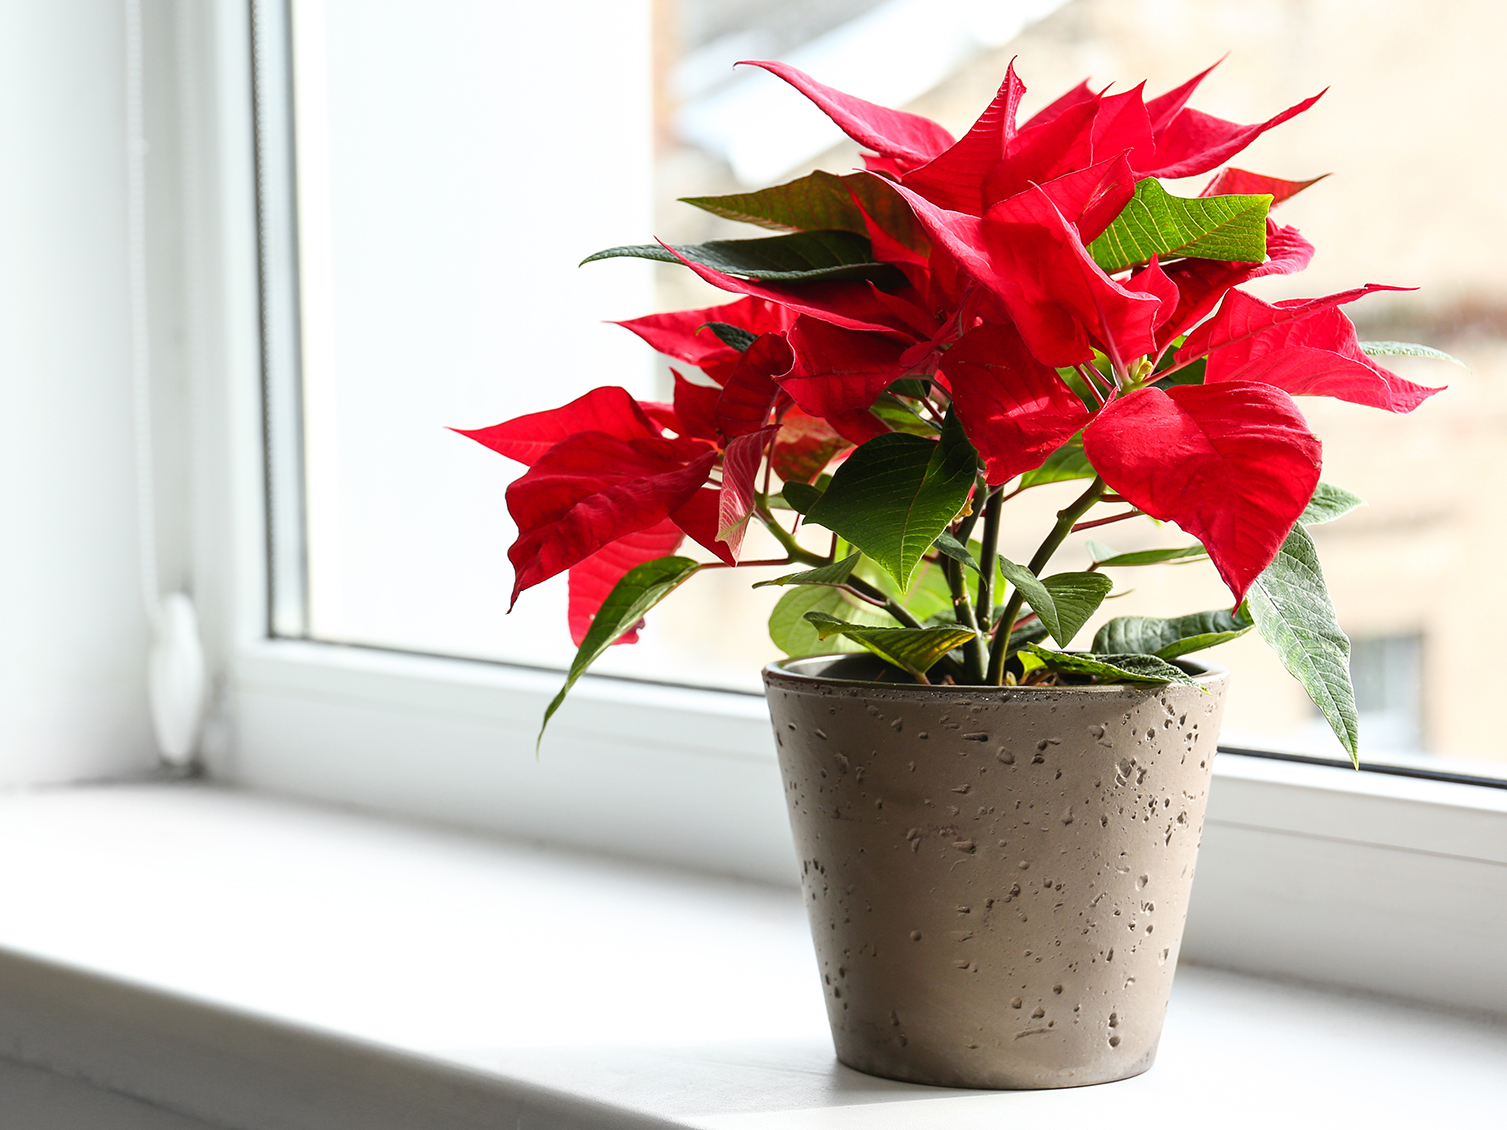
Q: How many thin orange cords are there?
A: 0